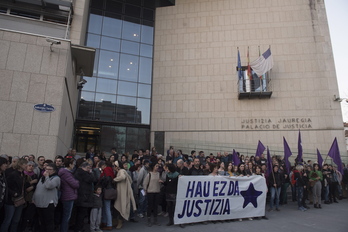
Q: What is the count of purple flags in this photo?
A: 7